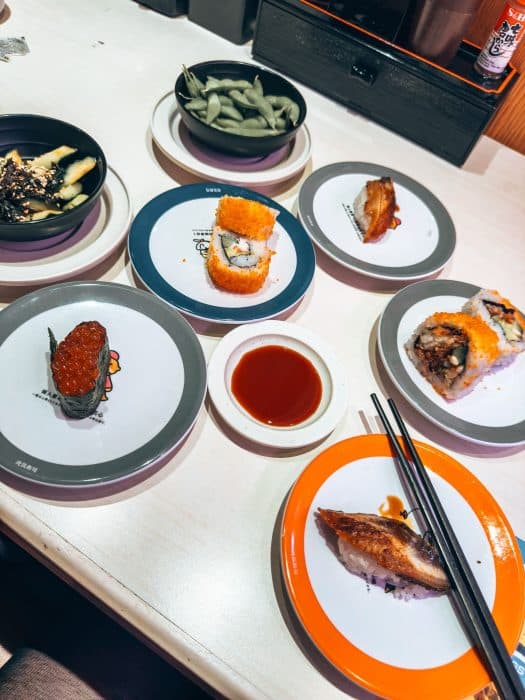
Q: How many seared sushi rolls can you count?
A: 2